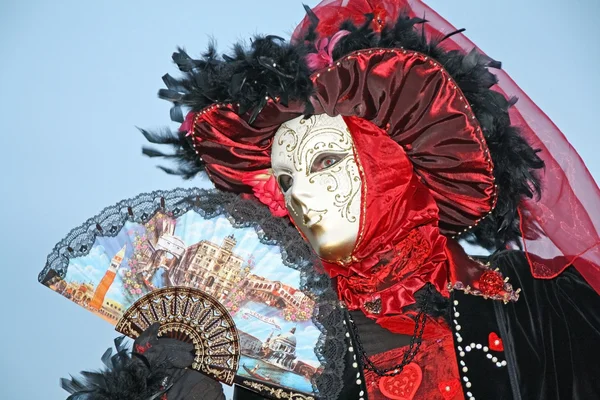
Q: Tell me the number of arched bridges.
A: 2